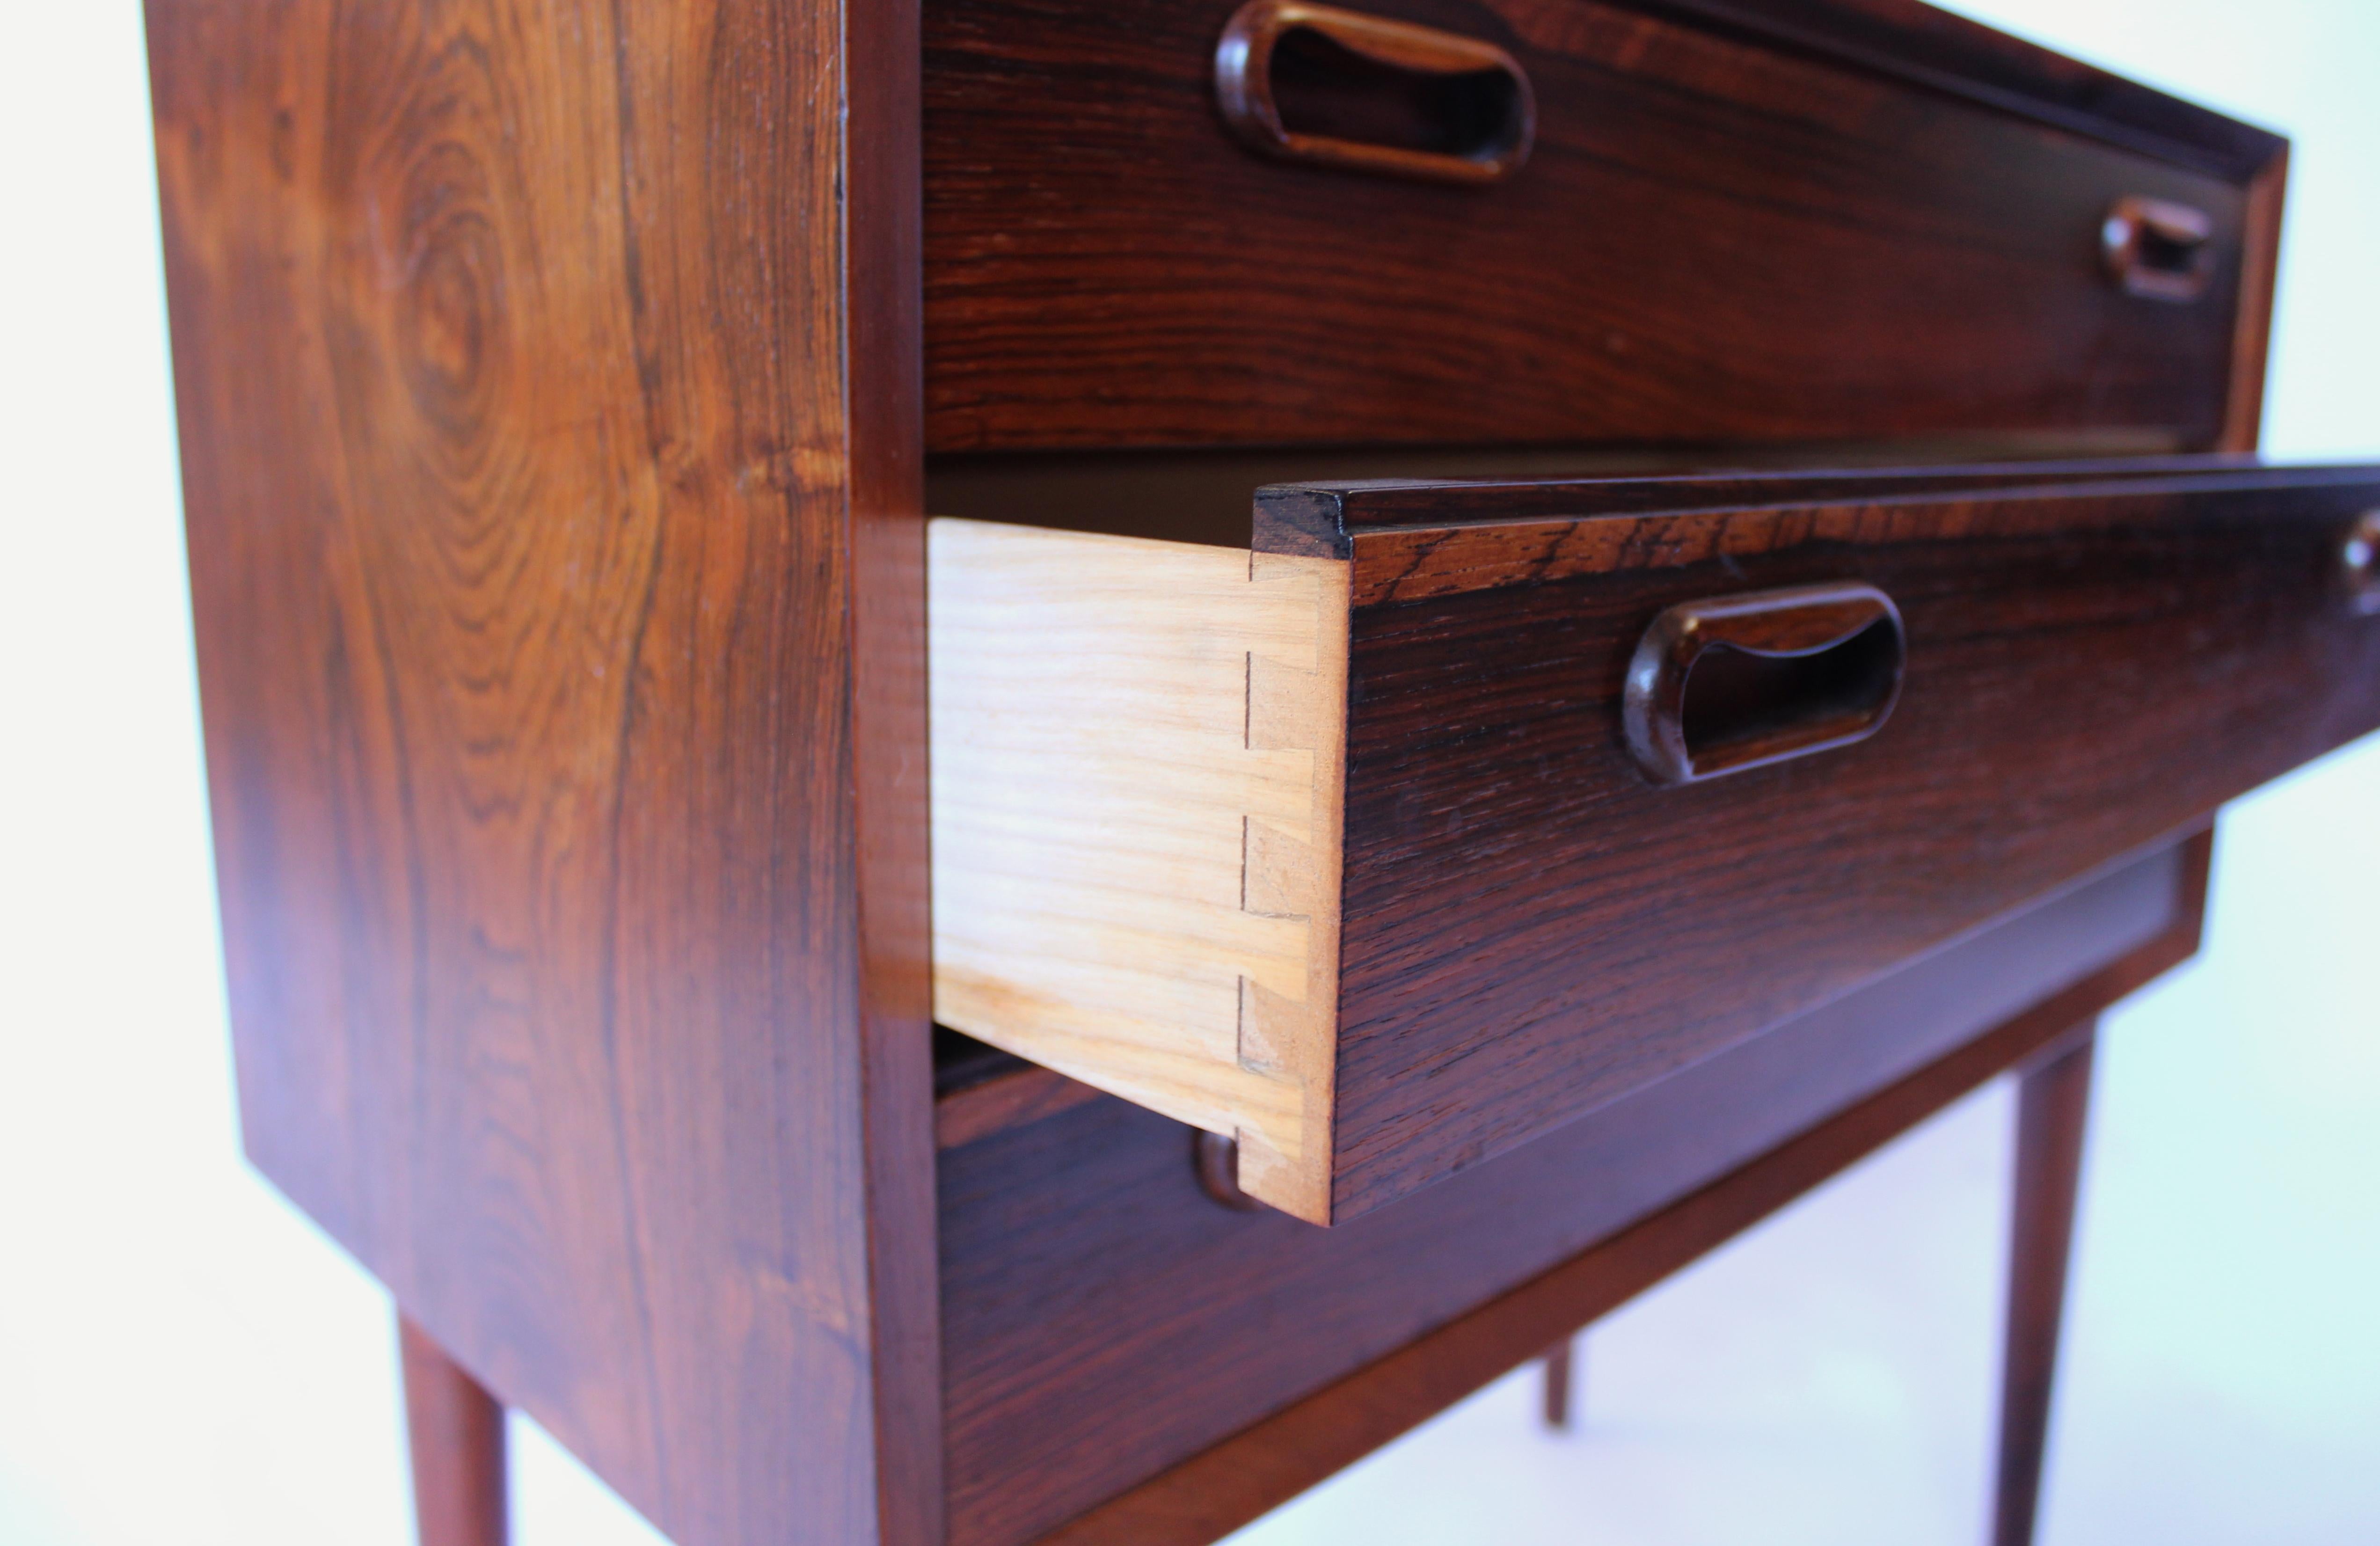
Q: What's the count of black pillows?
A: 0